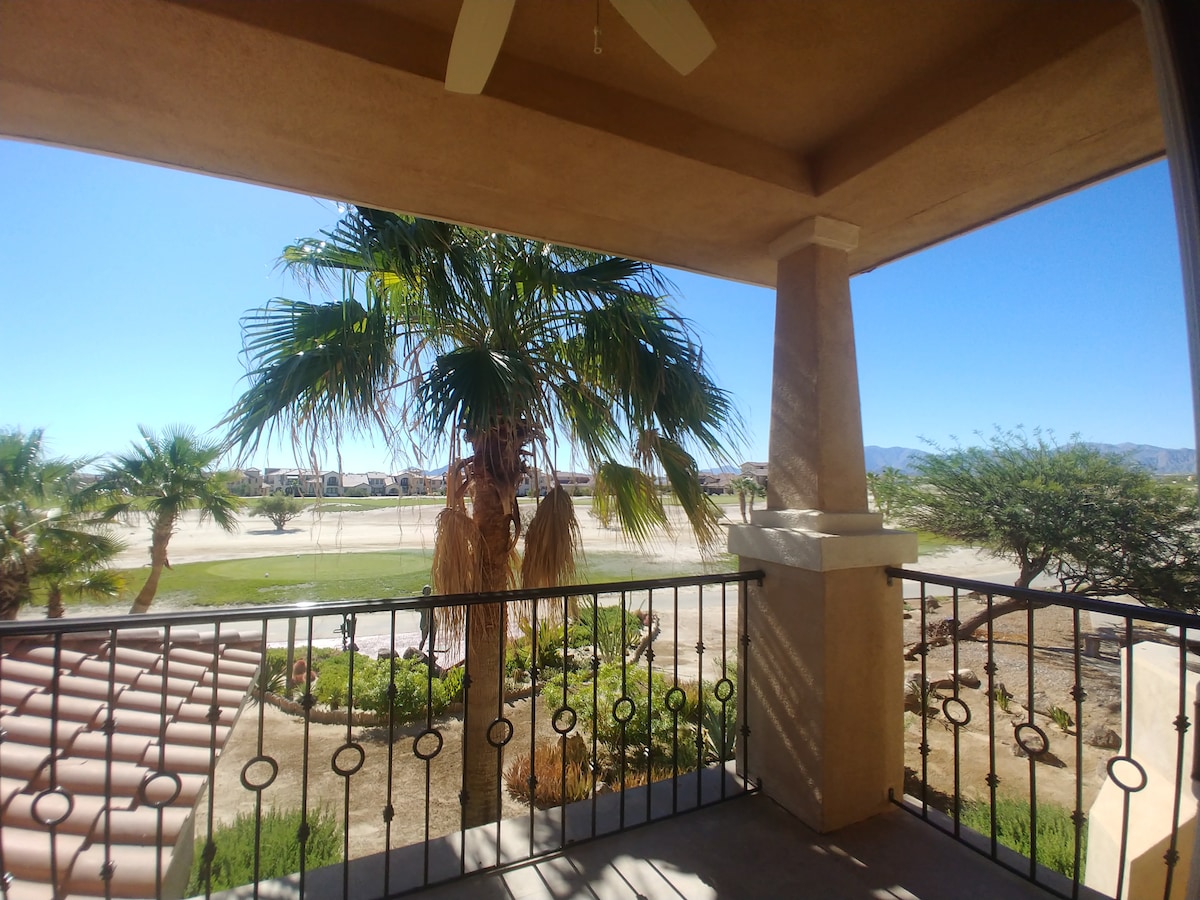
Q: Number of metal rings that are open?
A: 13